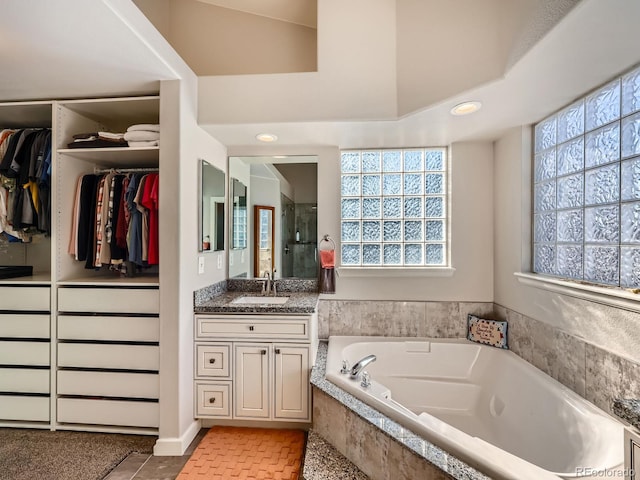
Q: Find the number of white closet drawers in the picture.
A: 10